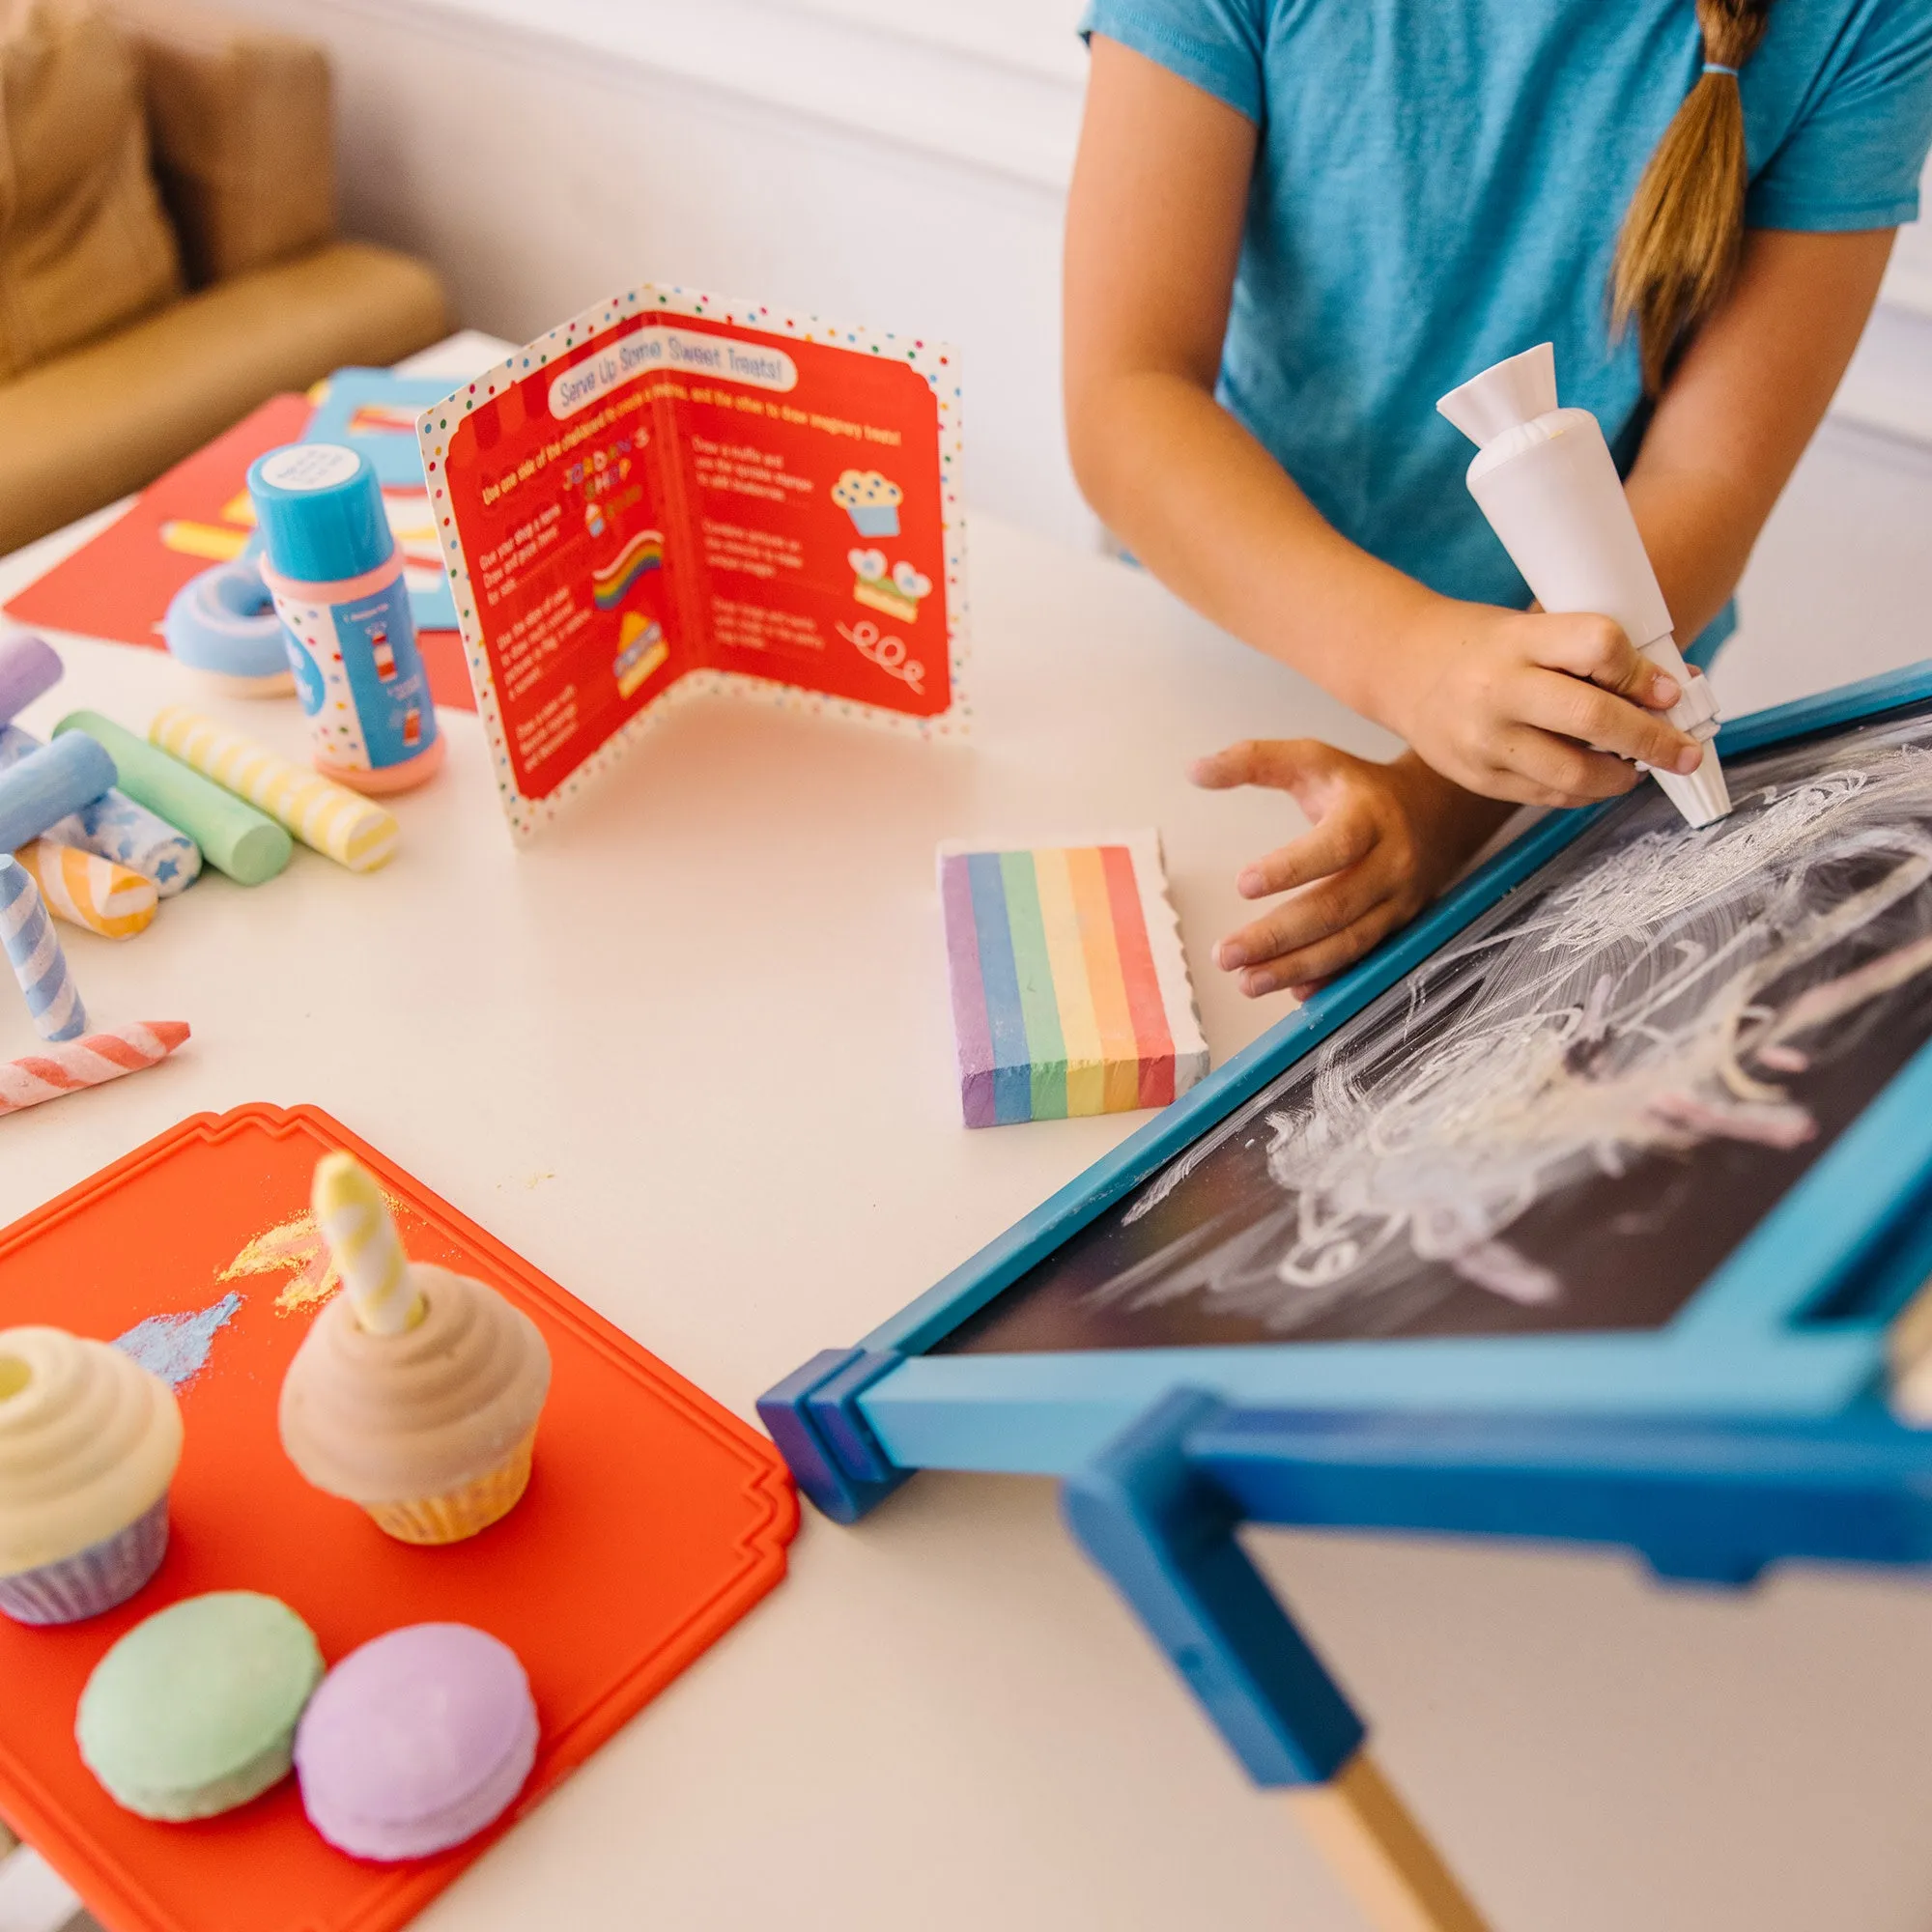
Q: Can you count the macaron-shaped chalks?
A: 2